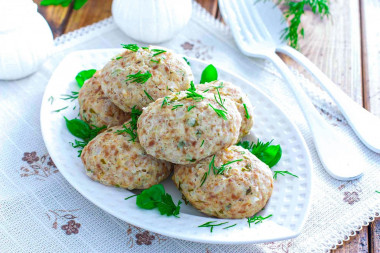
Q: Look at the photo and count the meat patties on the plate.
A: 6